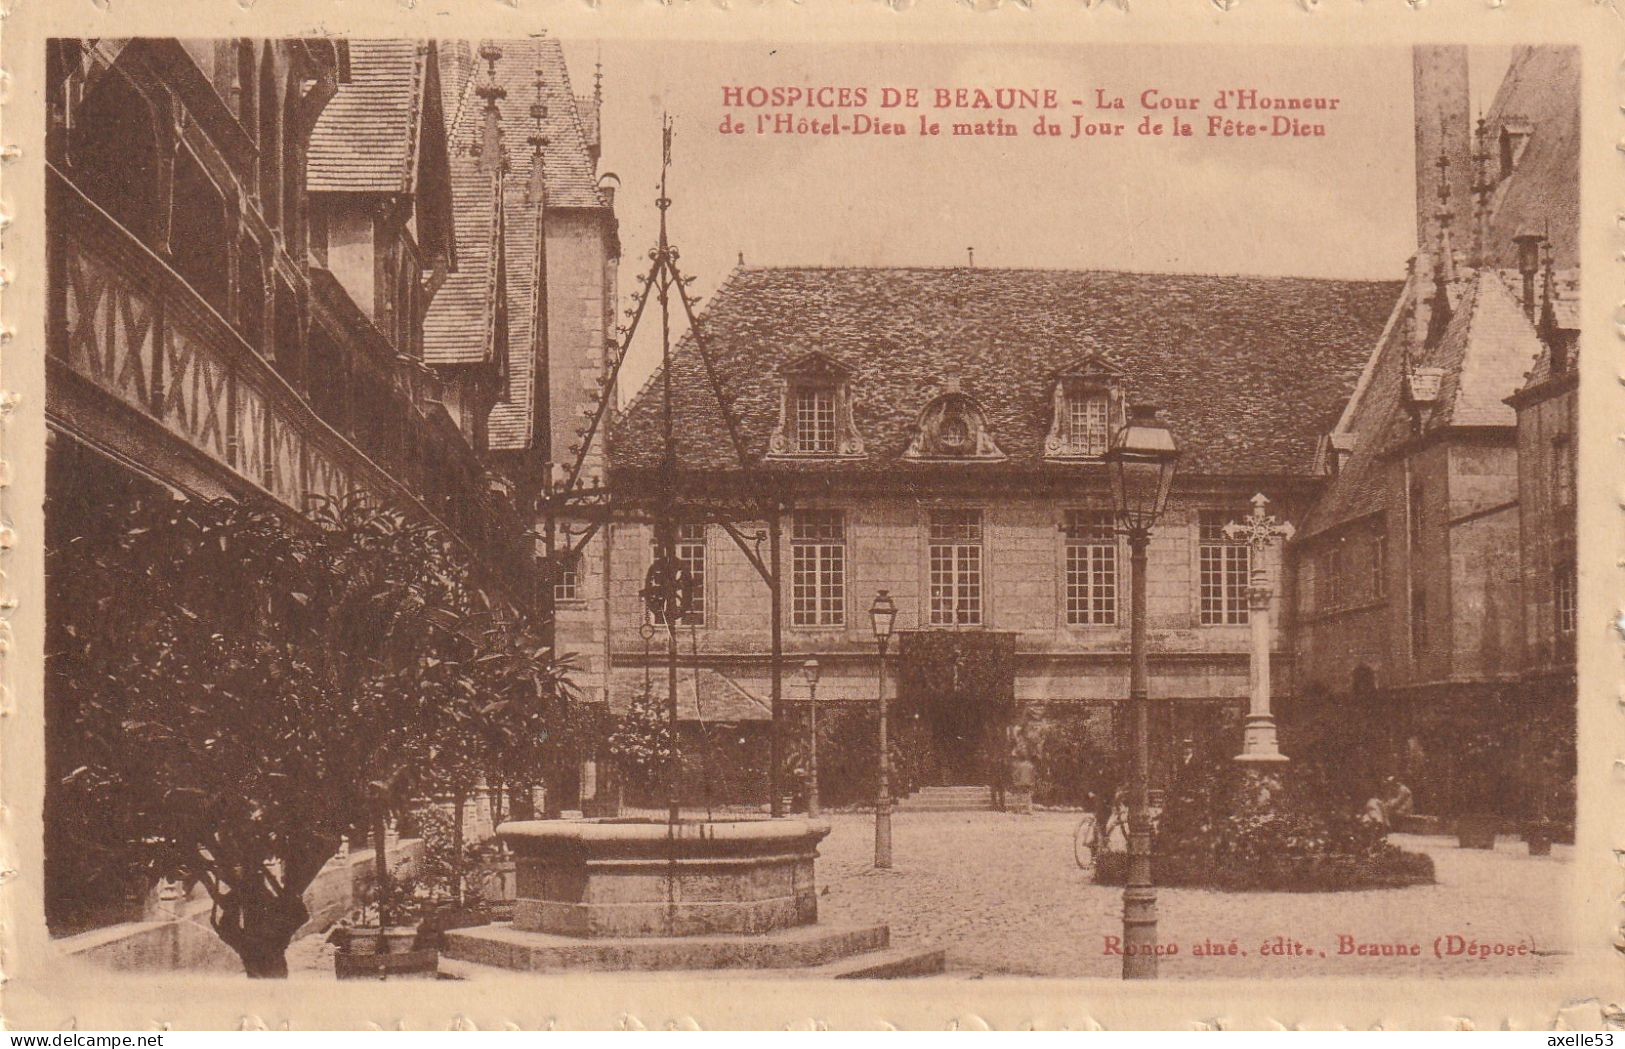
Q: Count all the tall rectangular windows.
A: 5